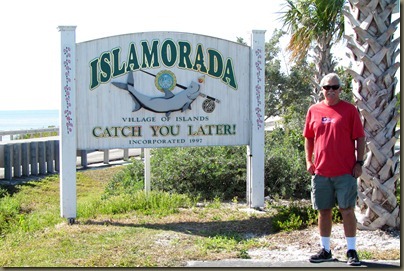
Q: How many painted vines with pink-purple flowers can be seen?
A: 2